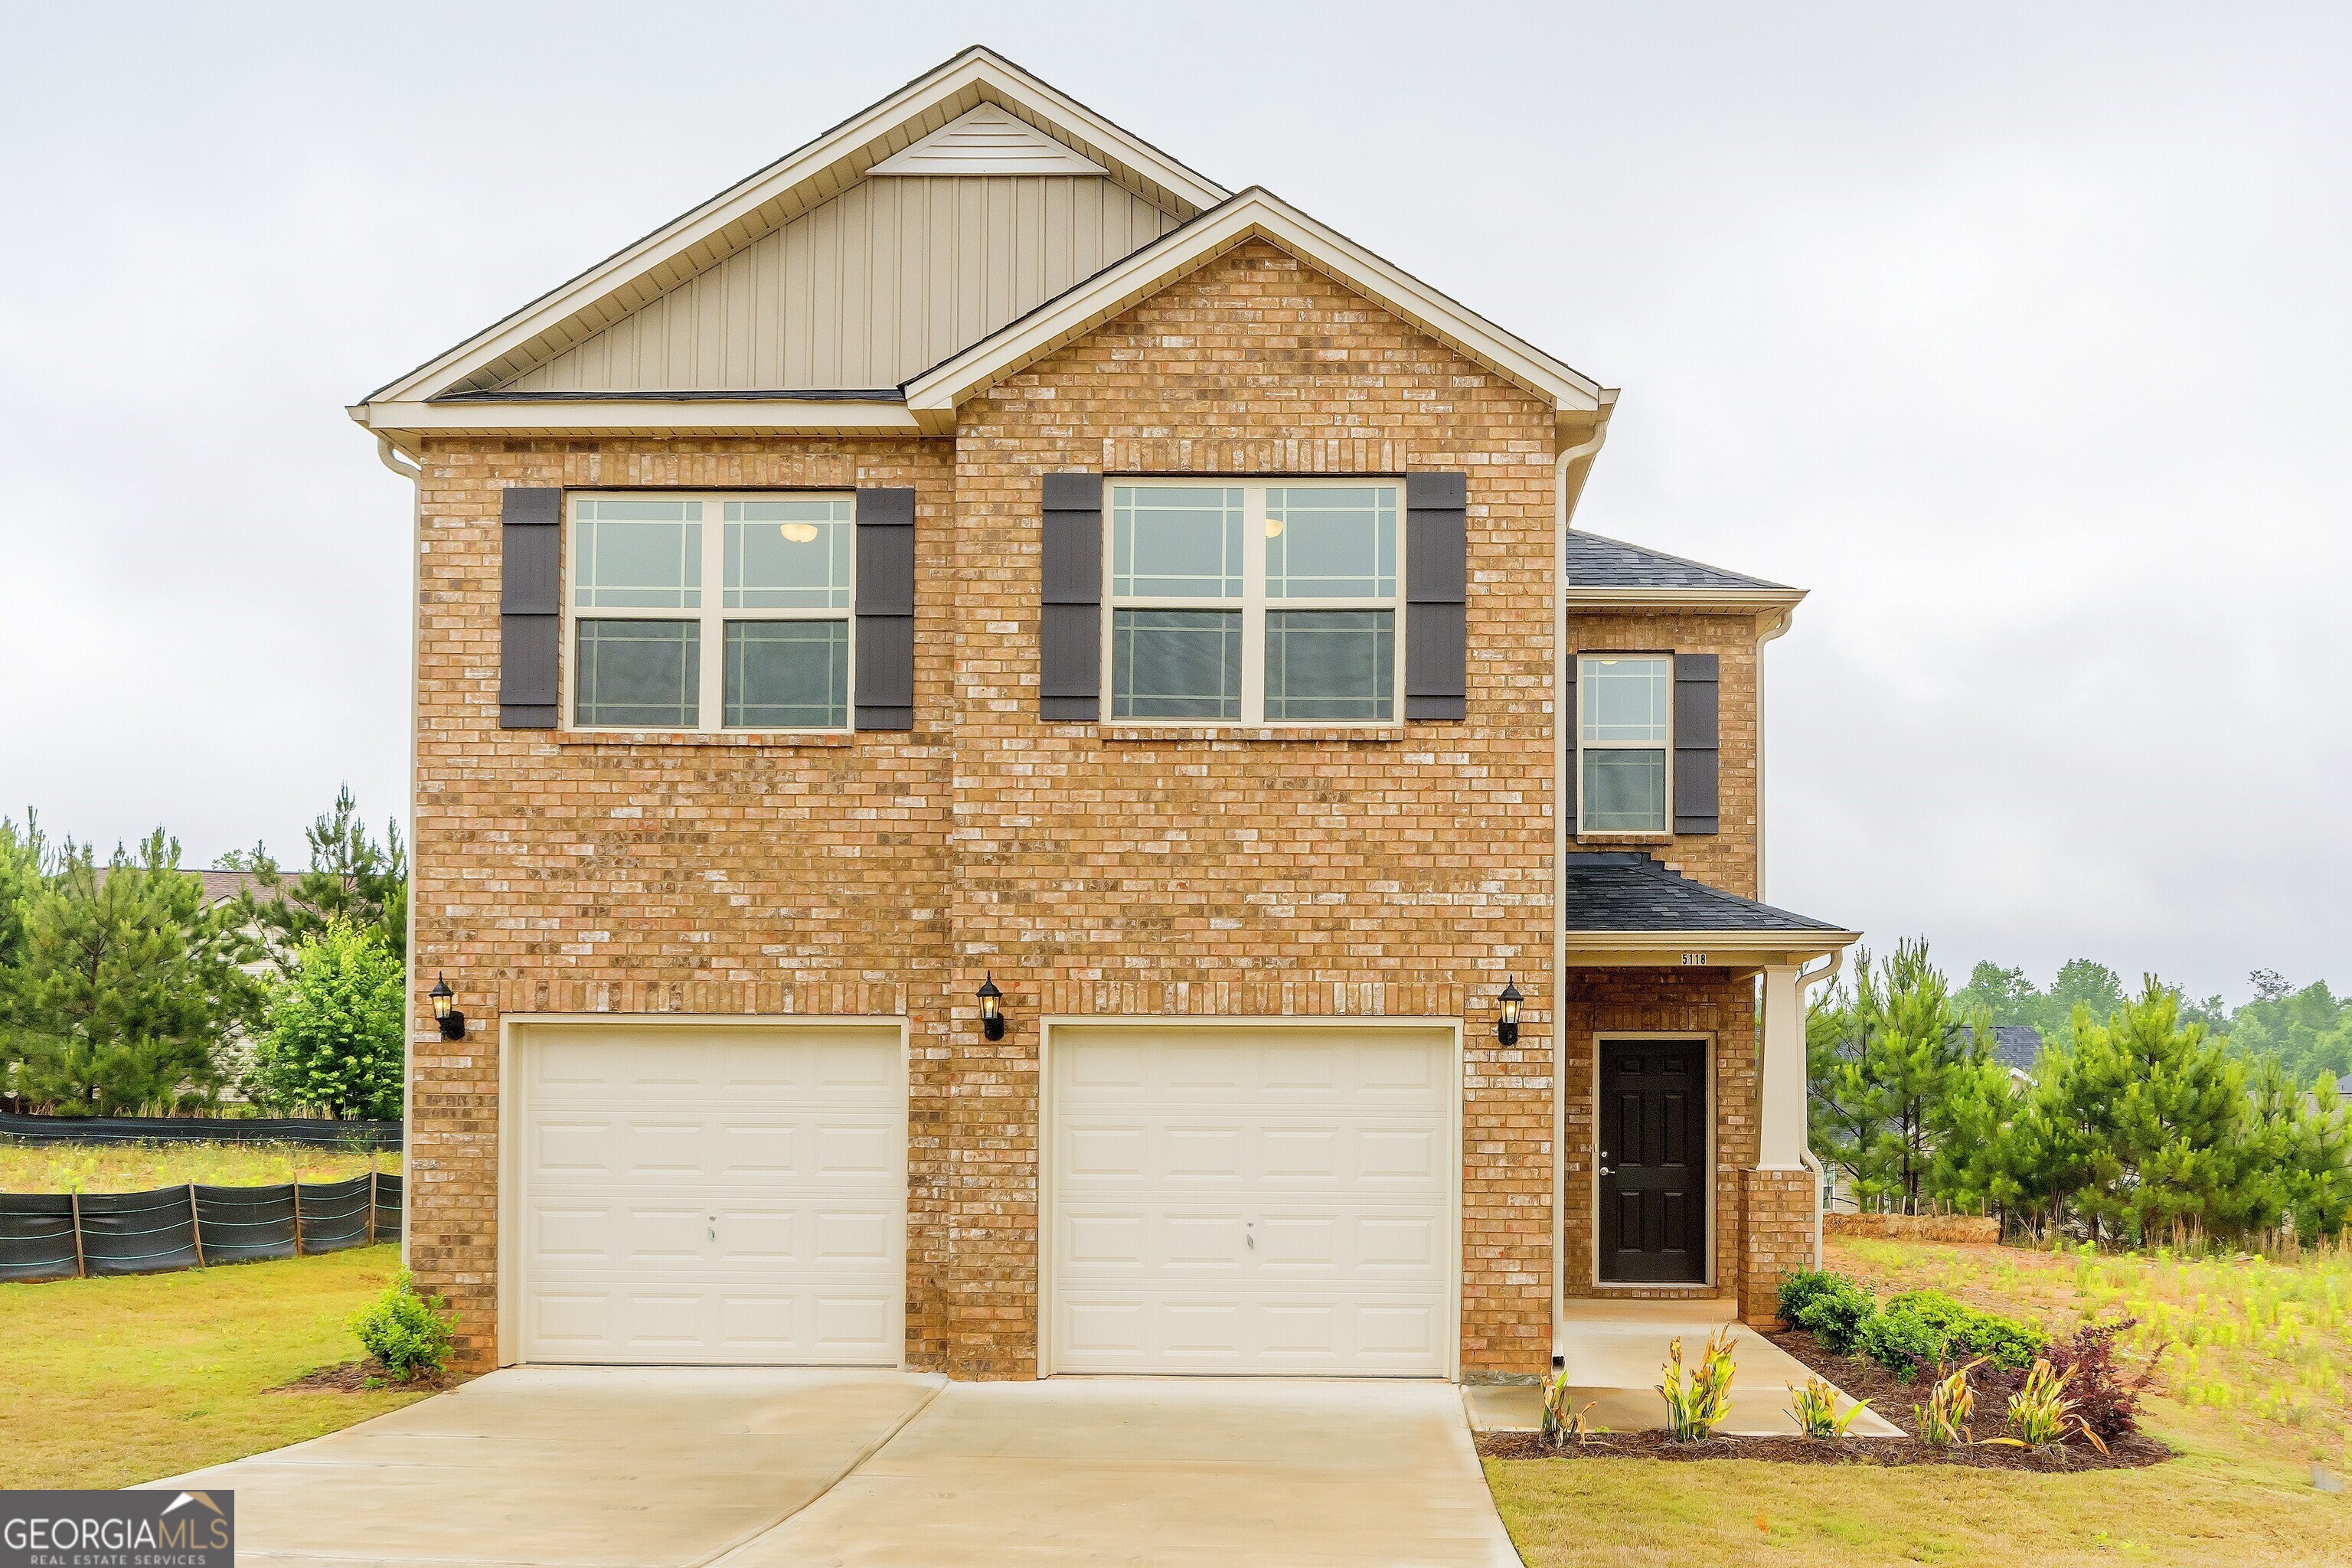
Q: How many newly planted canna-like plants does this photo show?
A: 5